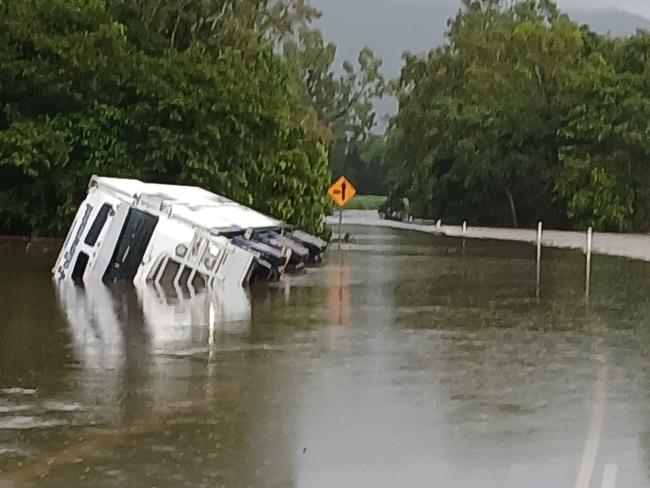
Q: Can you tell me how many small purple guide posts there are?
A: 0